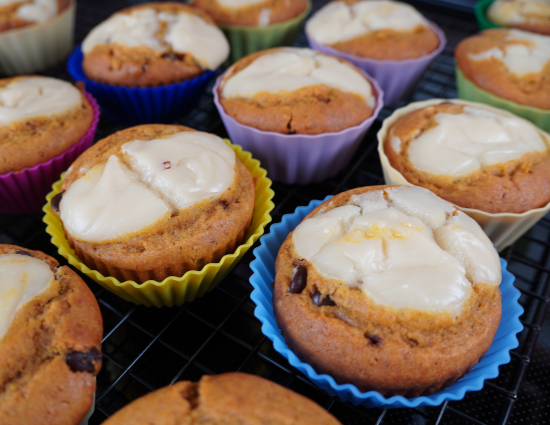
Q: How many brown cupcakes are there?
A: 13